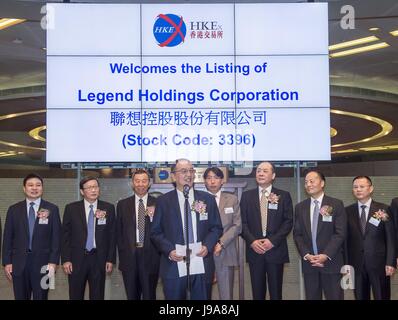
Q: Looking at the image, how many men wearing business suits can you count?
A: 8